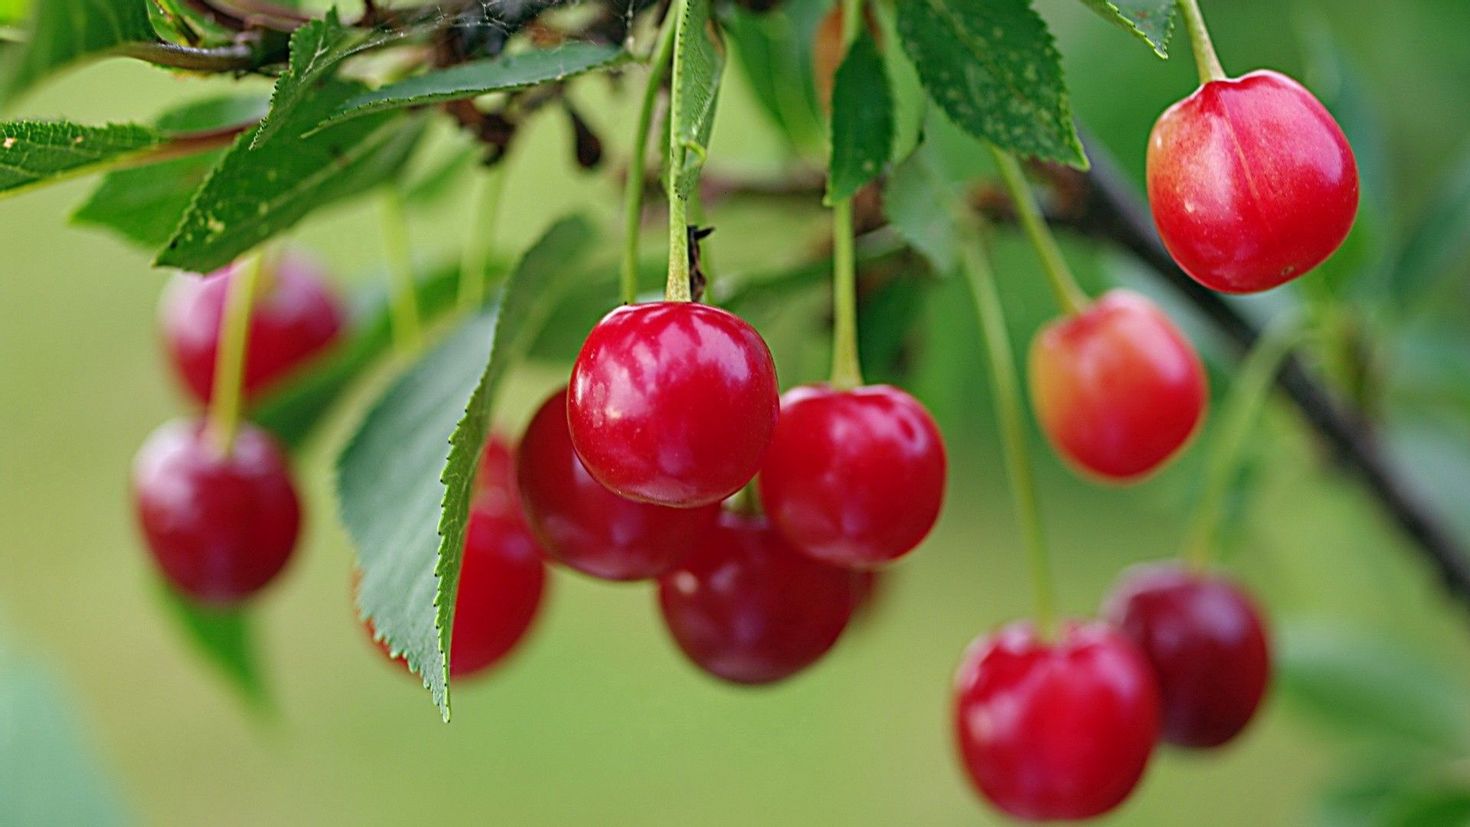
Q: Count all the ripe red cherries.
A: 11